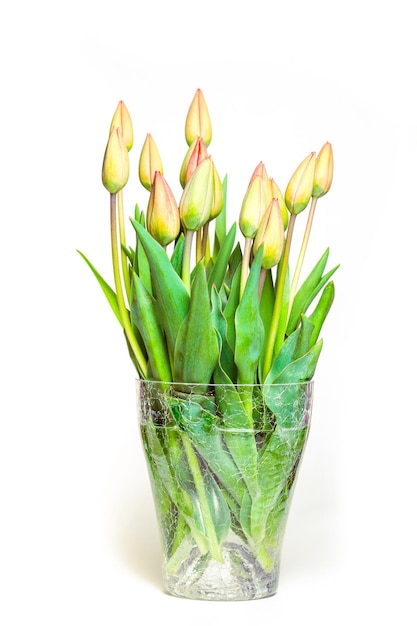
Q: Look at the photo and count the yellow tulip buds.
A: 13